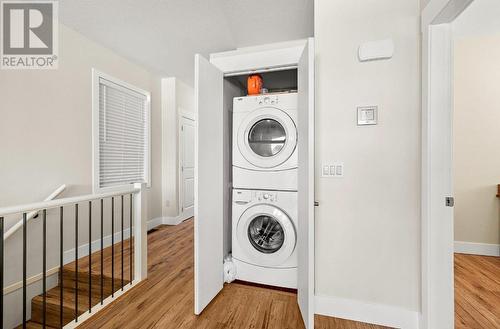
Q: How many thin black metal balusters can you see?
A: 10